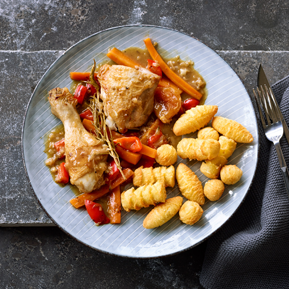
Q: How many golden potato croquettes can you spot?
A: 13